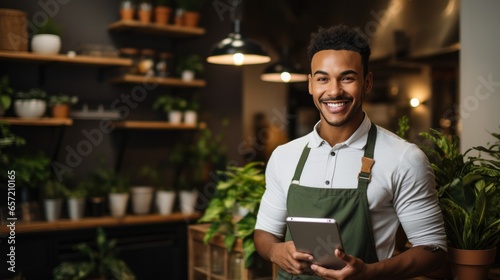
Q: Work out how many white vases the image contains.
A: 11